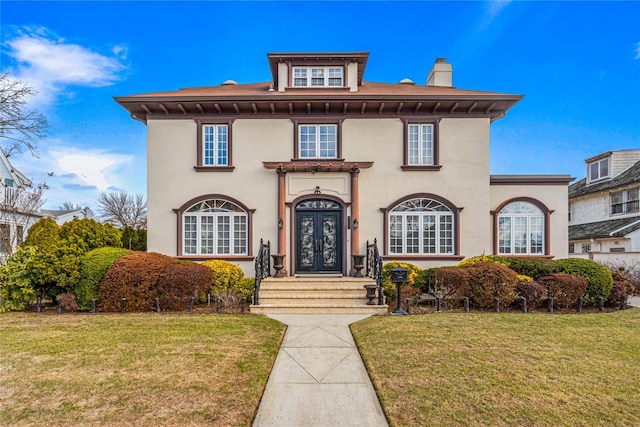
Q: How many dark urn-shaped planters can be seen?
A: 3